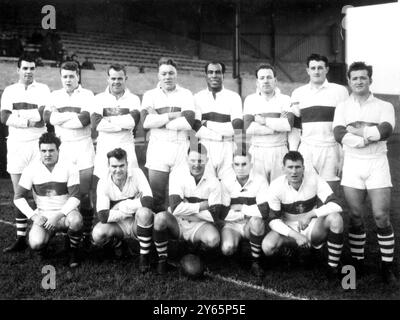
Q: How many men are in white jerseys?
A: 13